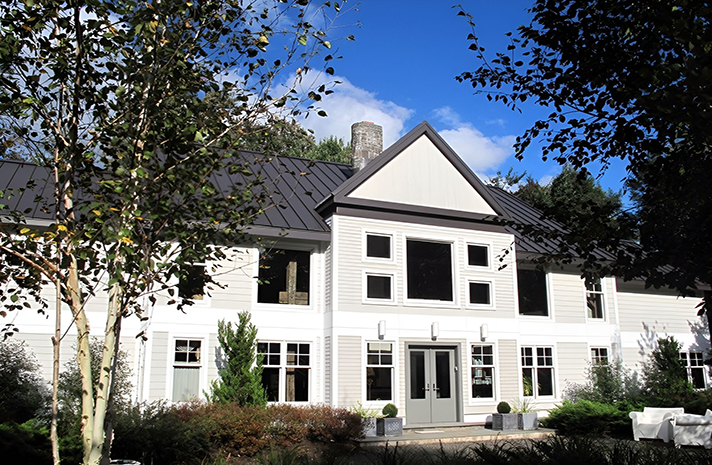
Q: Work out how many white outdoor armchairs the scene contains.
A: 2